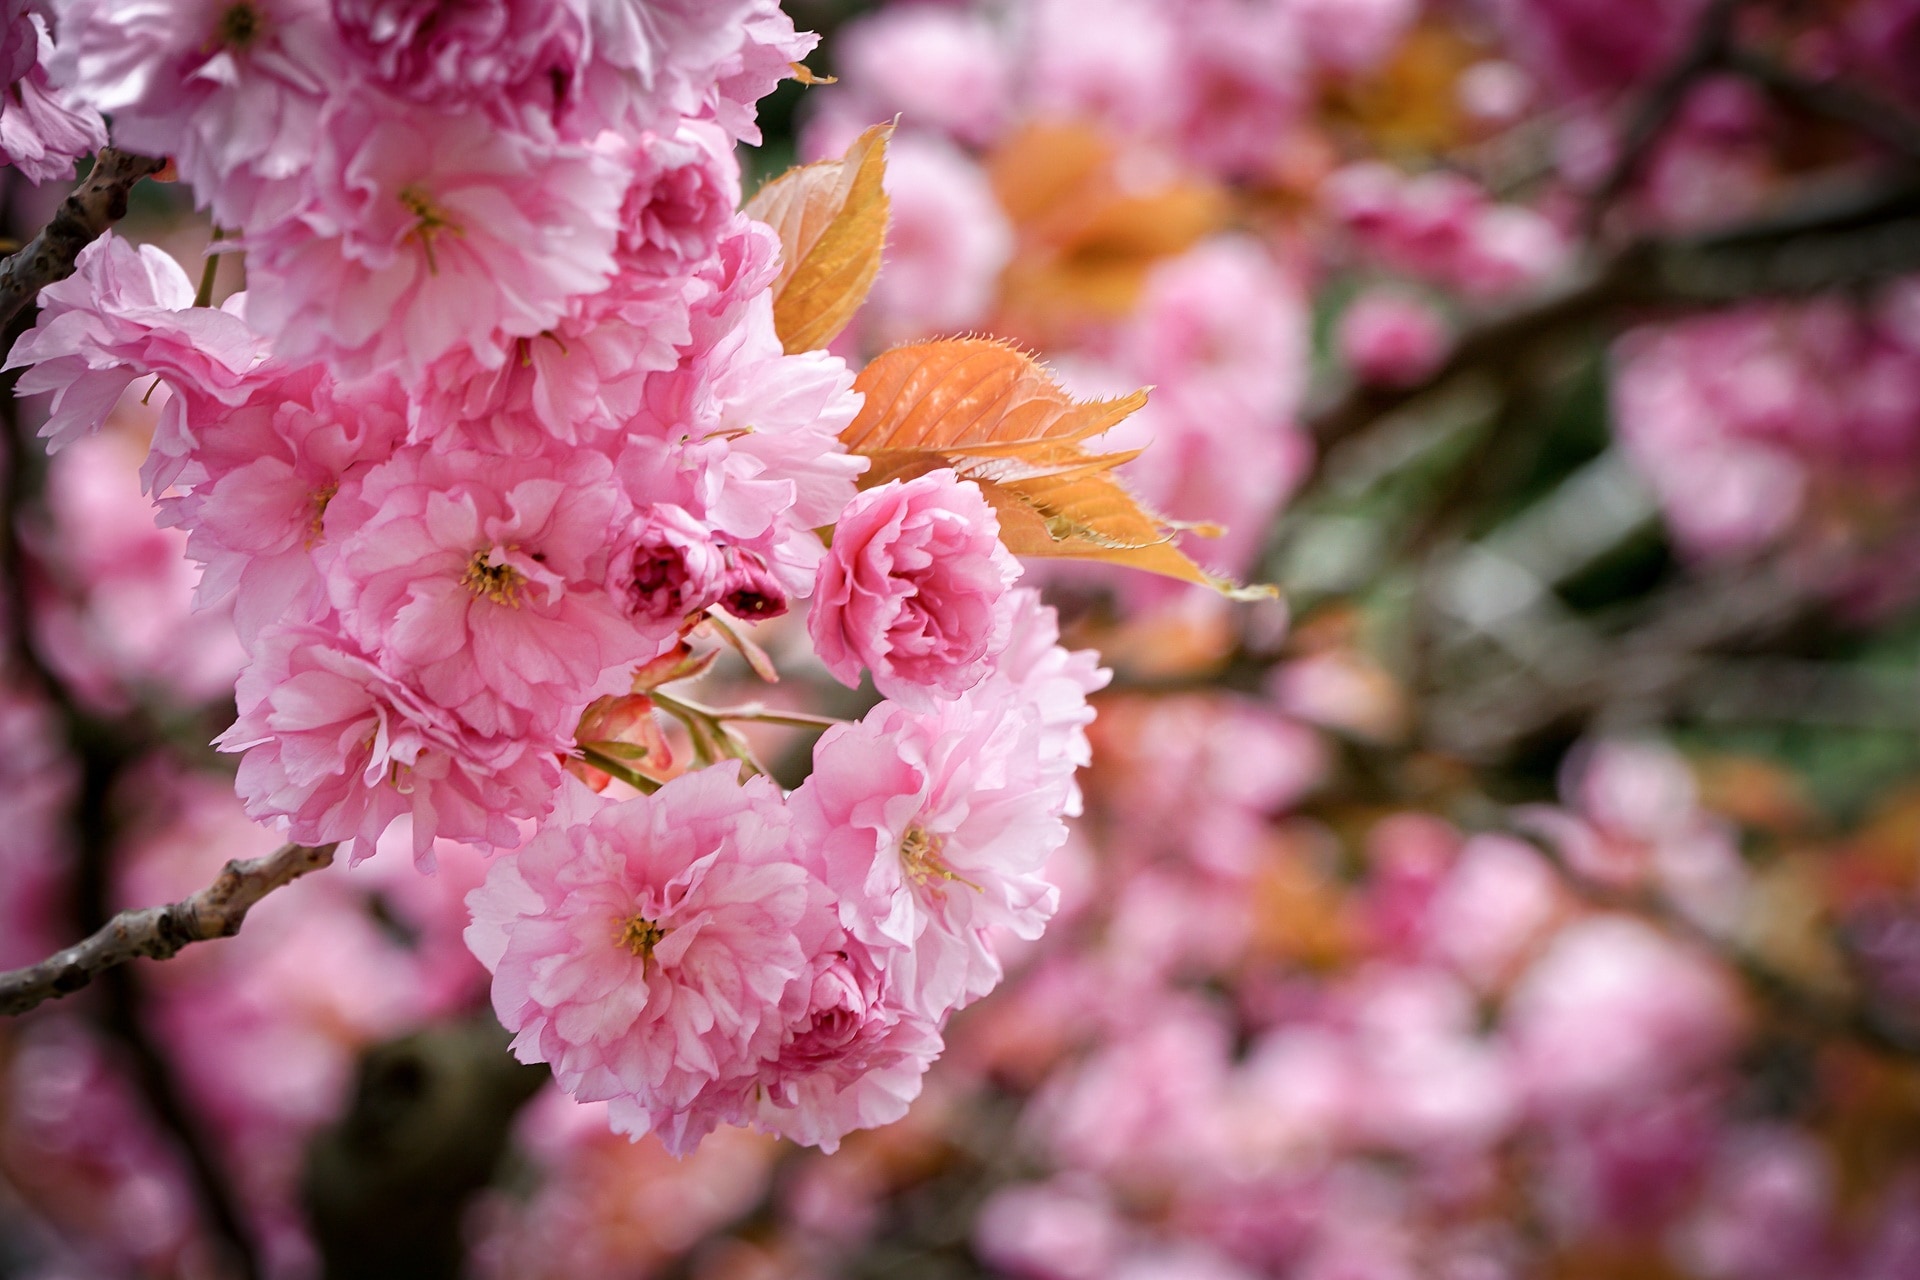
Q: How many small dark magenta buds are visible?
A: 2